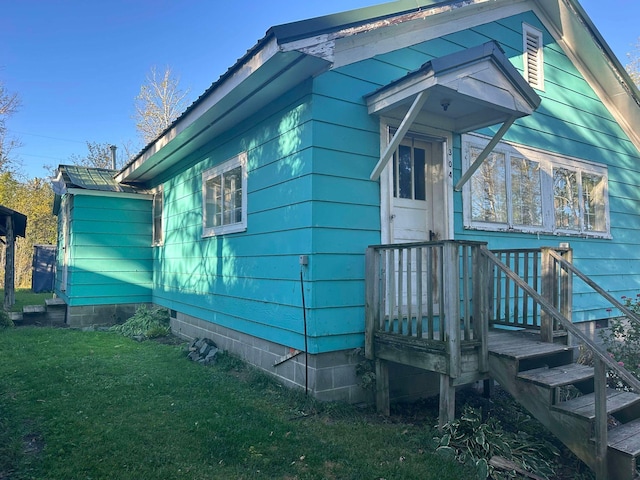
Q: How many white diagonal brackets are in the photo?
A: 2